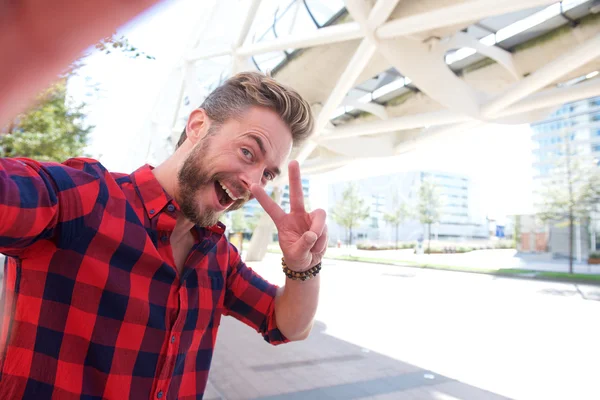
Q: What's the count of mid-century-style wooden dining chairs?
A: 0